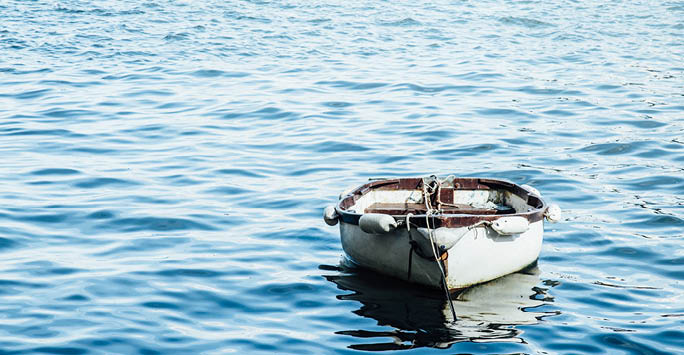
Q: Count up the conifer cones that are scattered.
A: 0